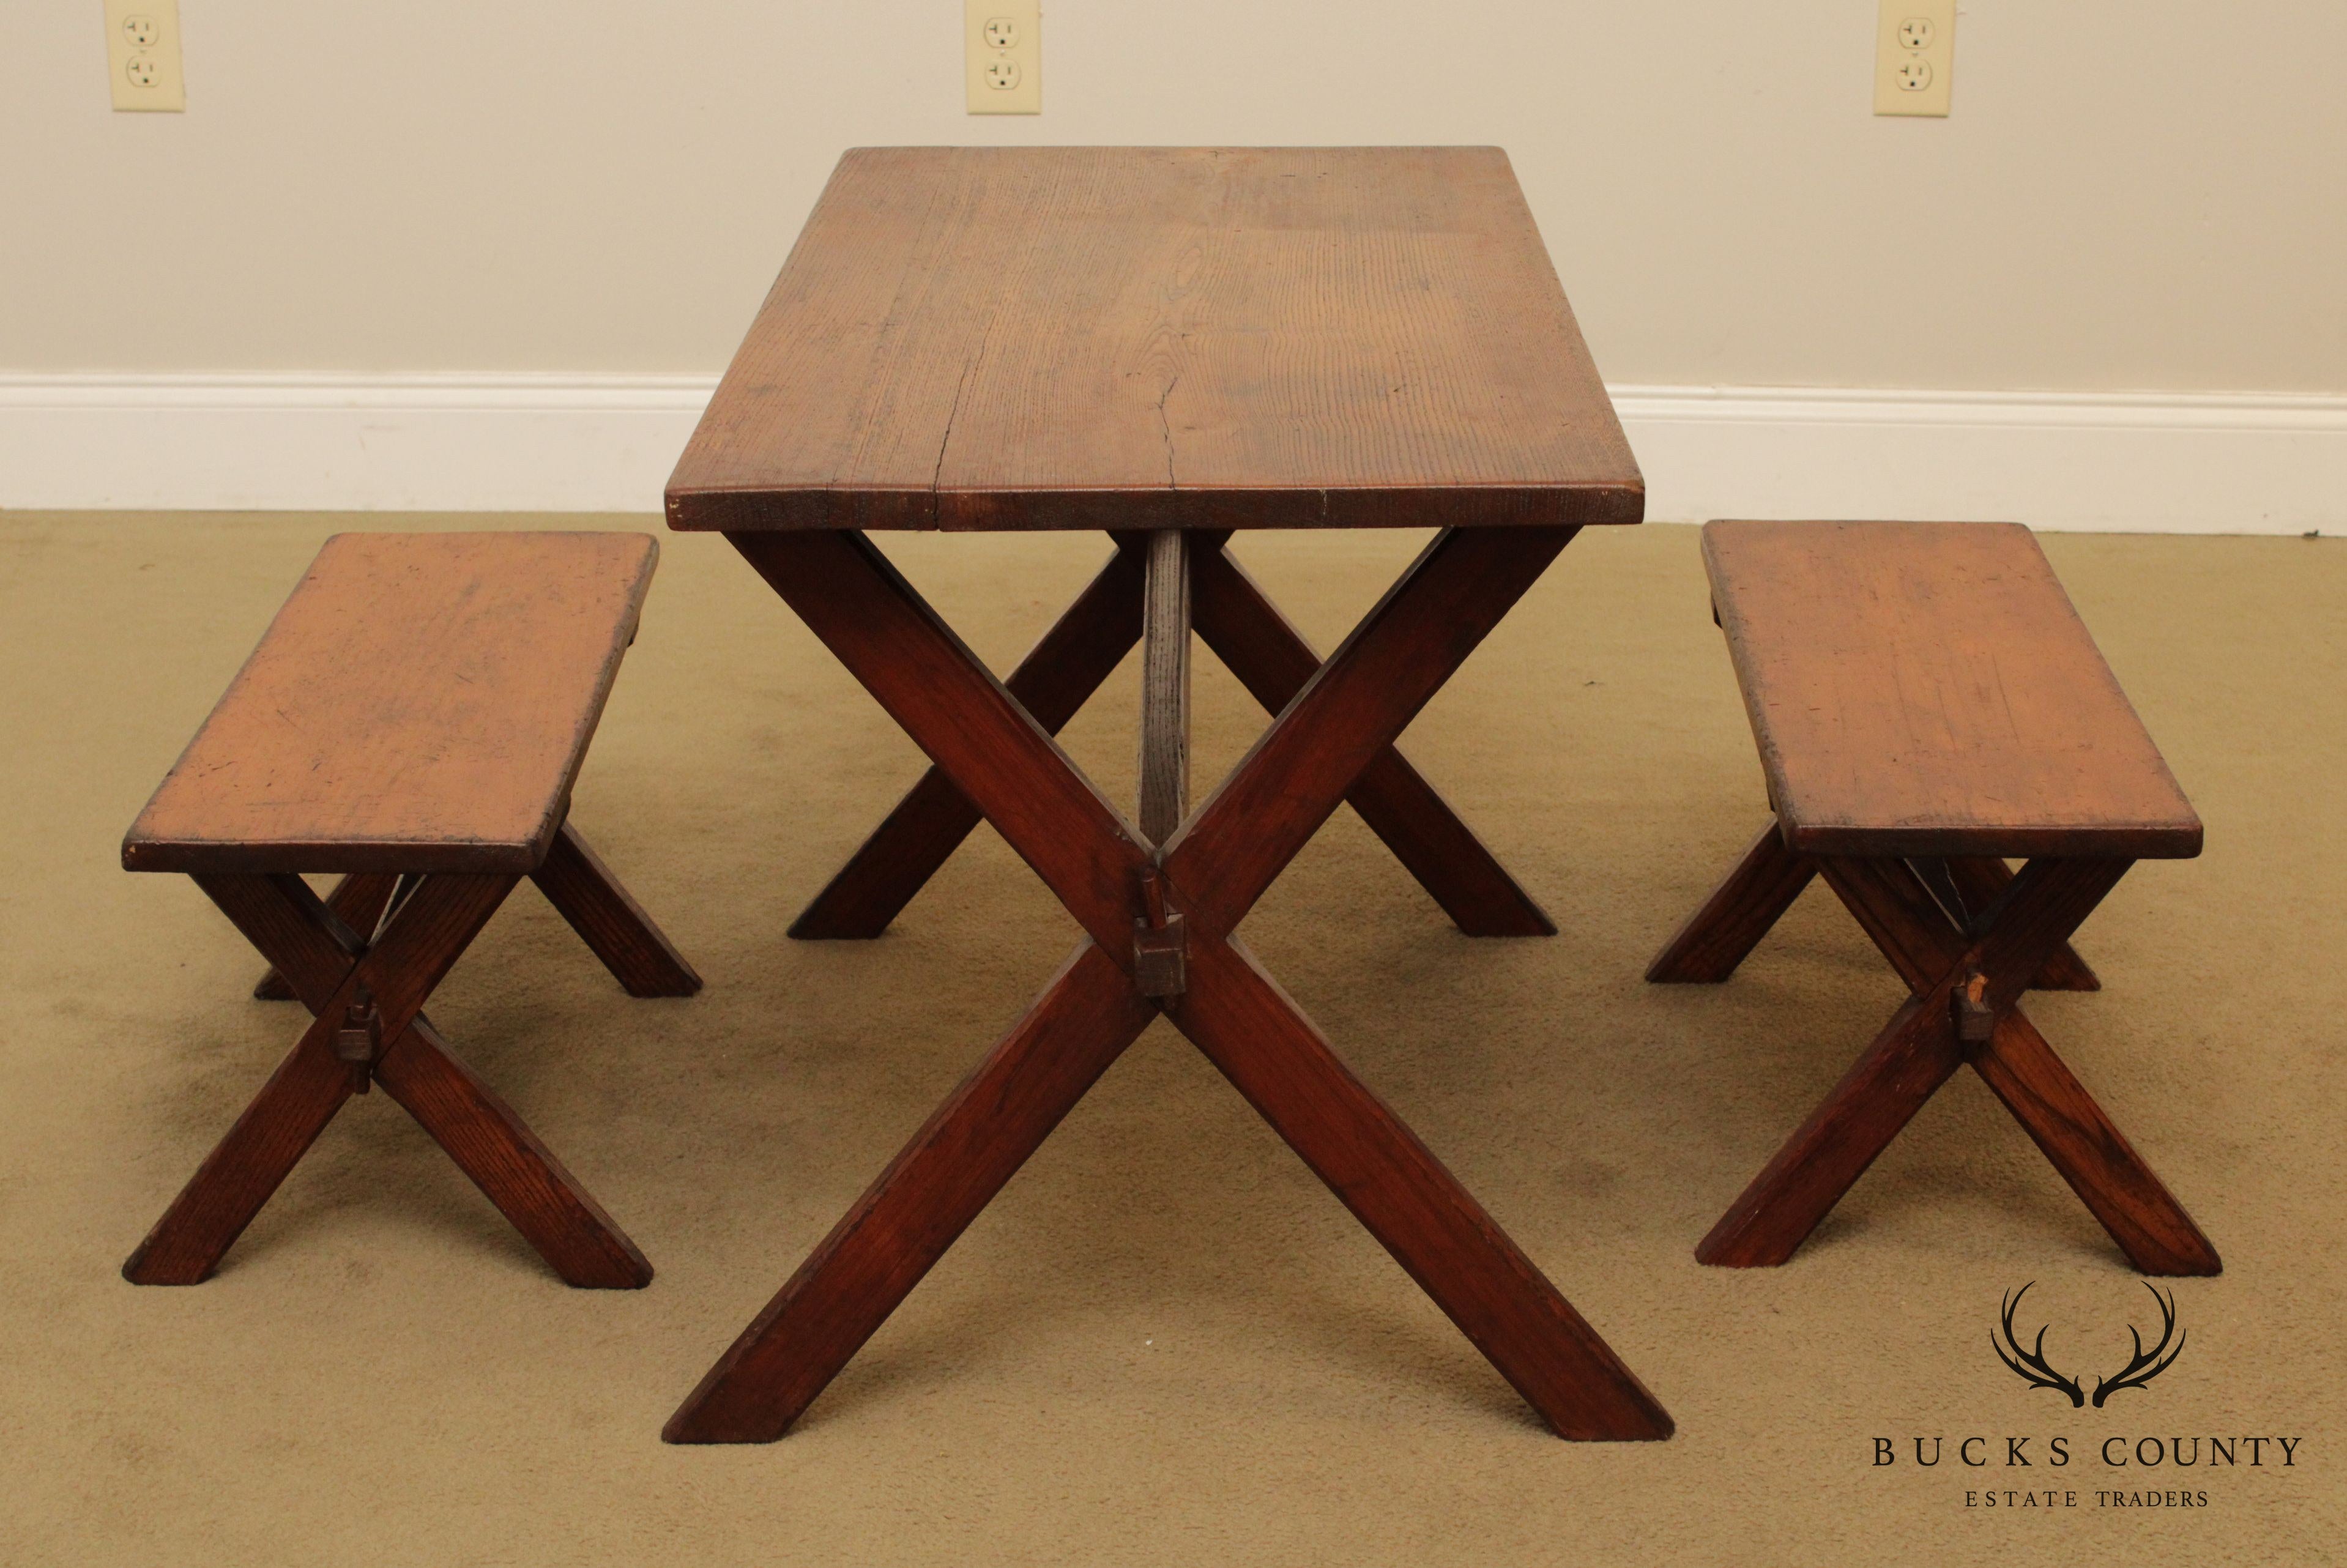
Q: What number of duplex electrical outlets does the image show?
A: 3